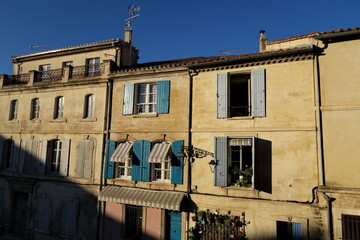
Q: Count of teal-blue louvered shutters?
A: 6